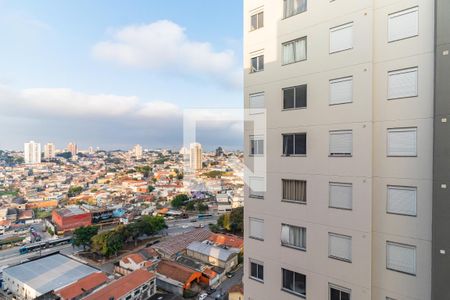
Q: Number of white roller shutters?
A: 13